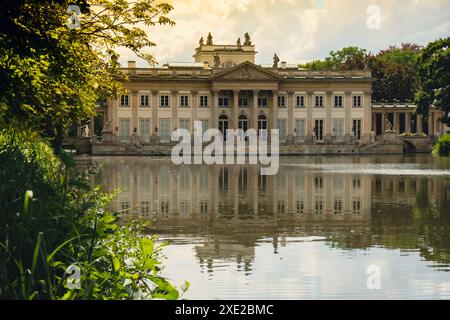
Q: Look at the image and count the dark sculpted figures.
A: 6